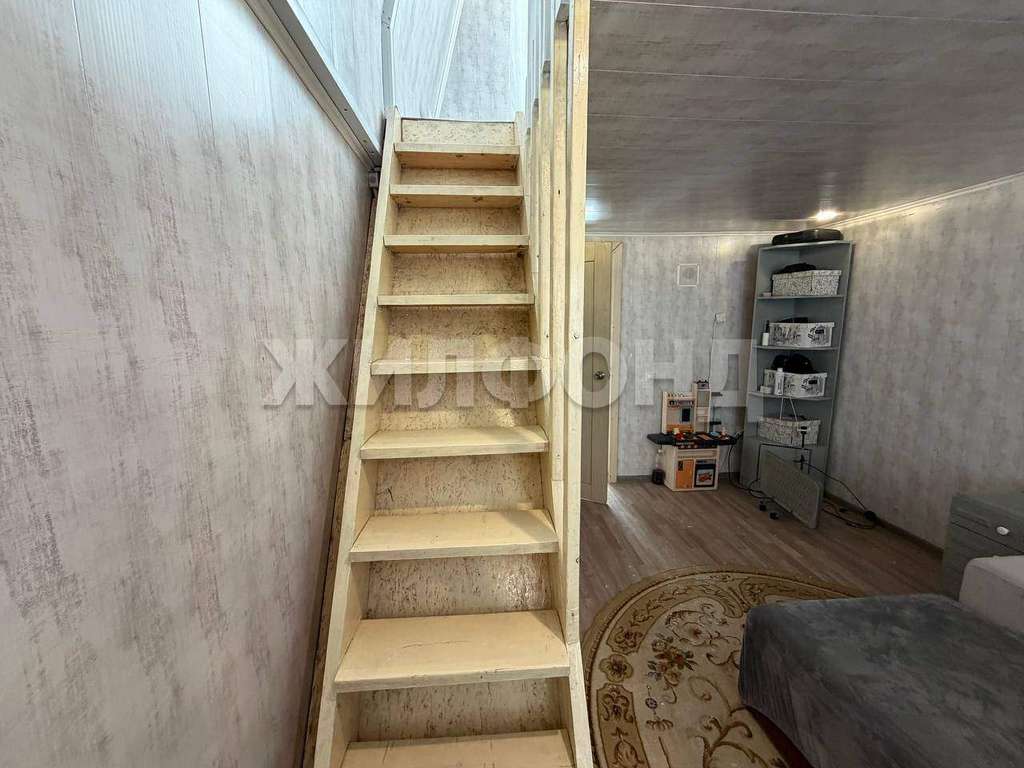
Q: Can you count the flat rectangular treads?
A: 9